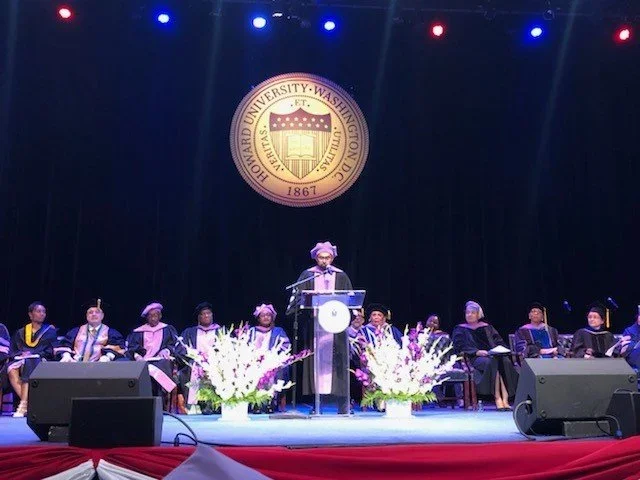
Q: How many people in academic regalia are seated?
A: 13